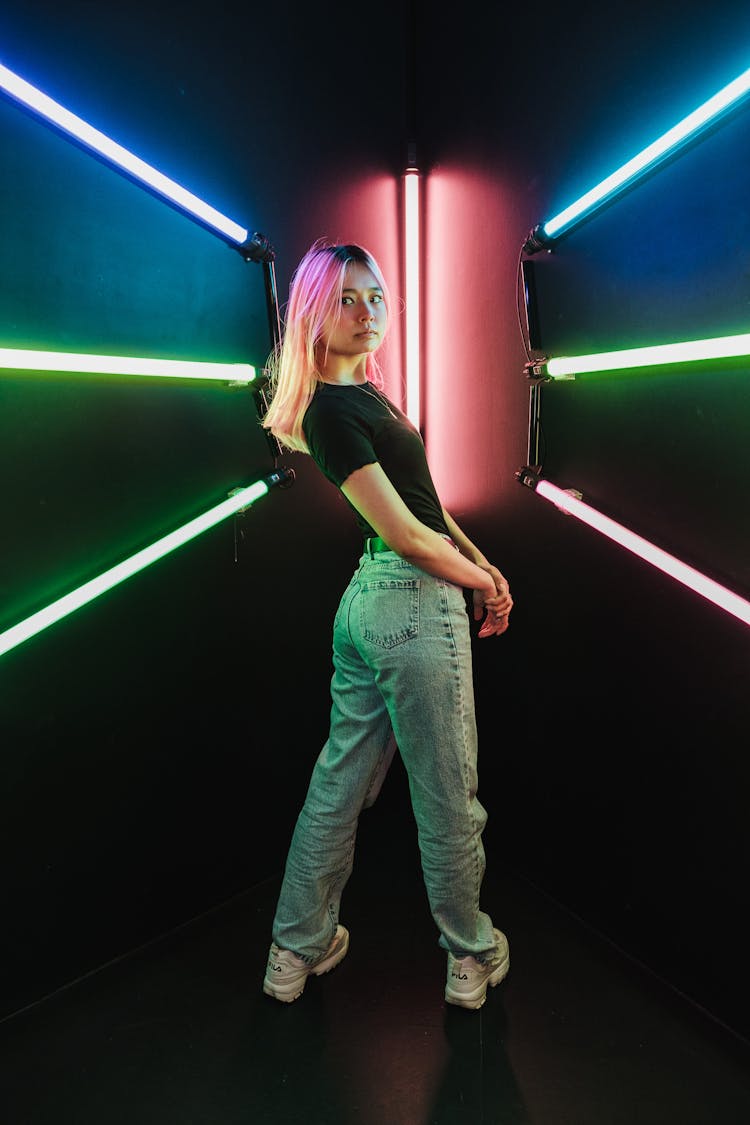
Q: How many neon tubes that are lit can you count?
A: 7